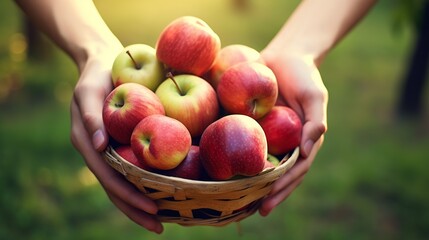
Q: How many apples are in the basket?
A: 12